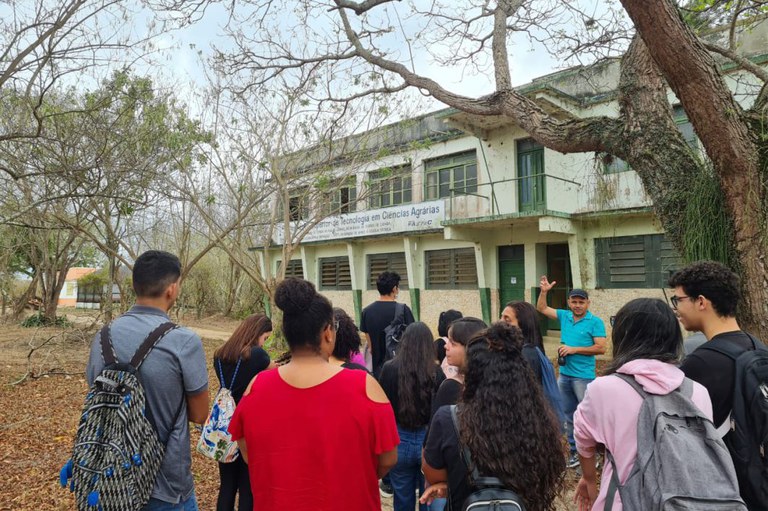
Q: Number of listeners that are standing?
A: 12